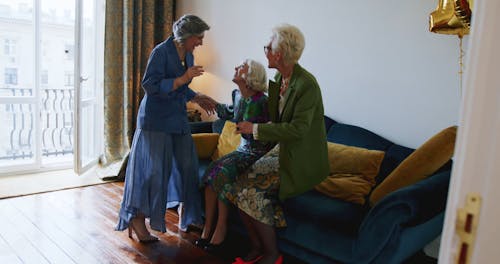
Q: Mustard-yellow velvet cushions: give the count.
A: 4